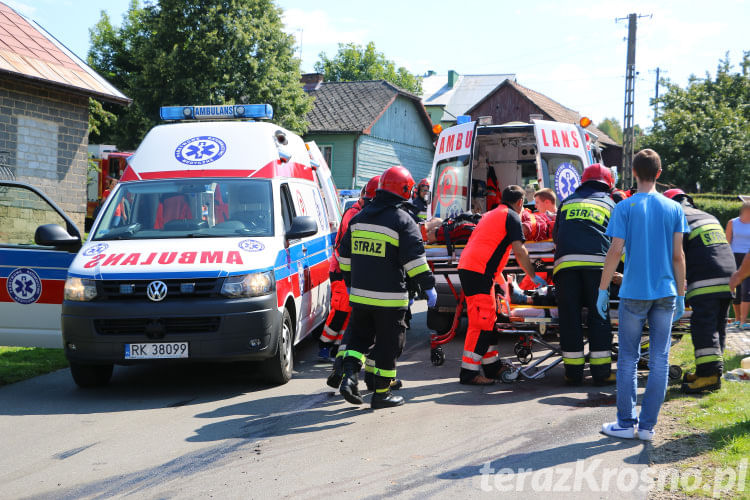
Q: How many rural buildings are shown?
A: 4